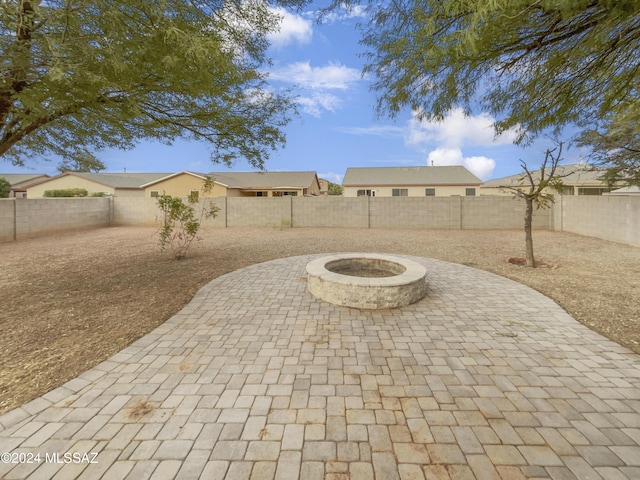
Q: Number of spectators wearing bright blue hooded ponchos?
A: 0